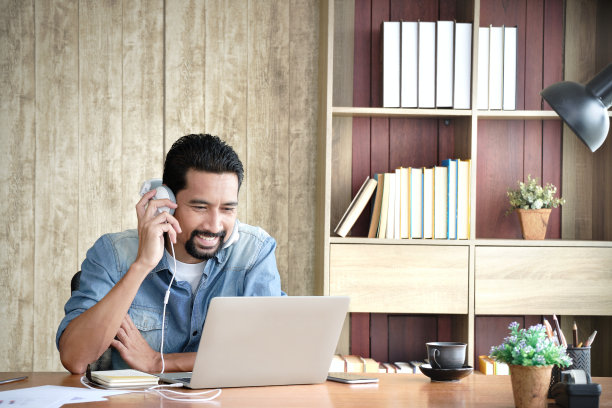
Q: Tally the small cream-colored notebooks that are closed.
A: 1